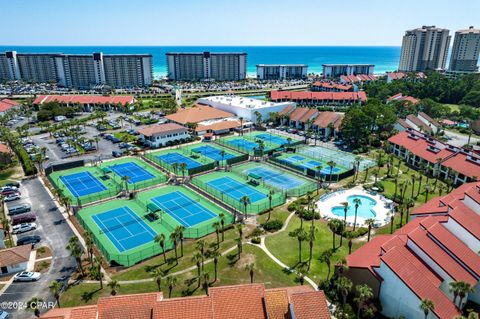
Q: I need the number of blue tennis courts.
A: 10